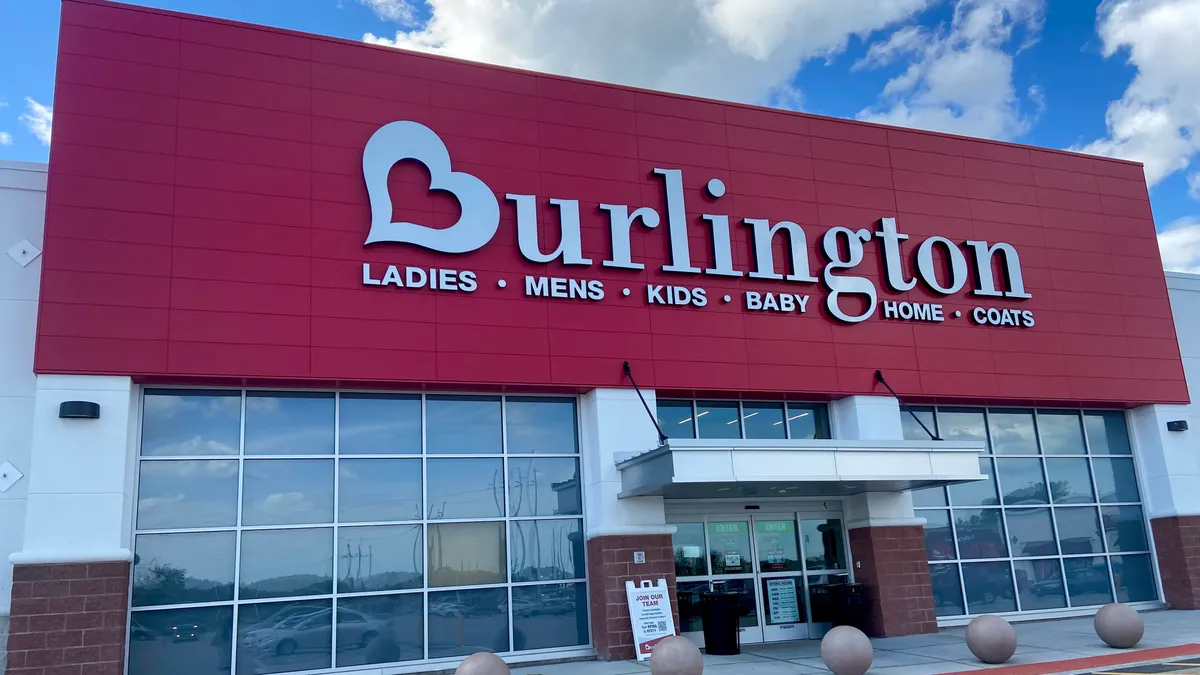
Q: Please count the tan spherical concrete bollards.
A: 5